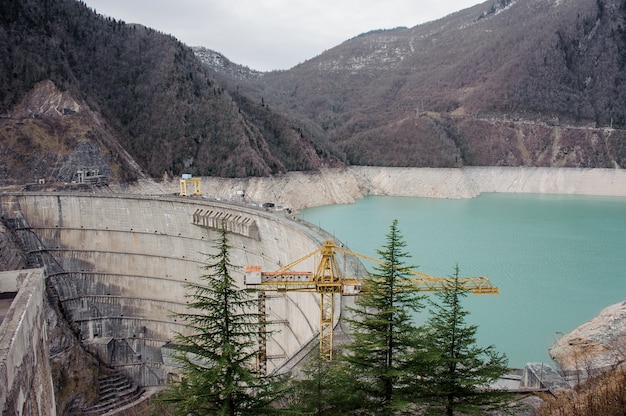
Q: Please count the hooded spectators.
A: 0